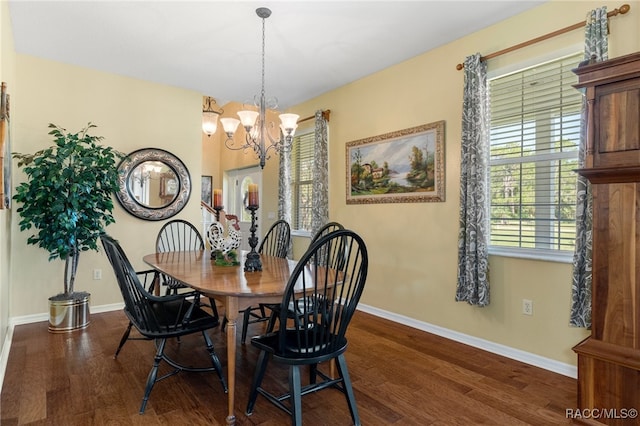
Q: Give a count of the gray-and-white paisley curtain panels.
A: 4